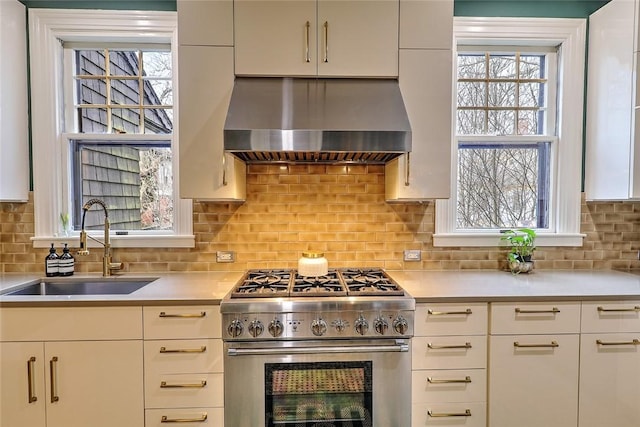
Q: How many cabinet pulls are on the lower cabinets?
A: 14